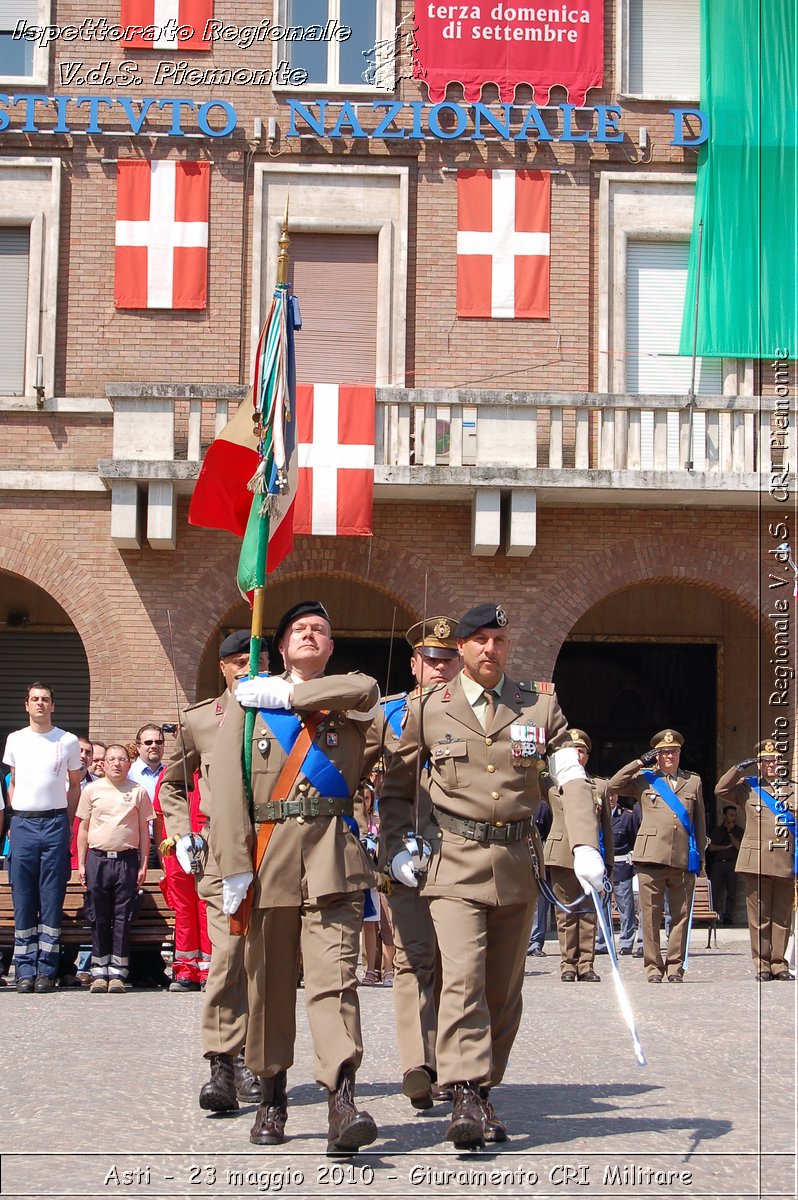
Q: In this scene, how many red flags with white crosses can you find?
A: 4